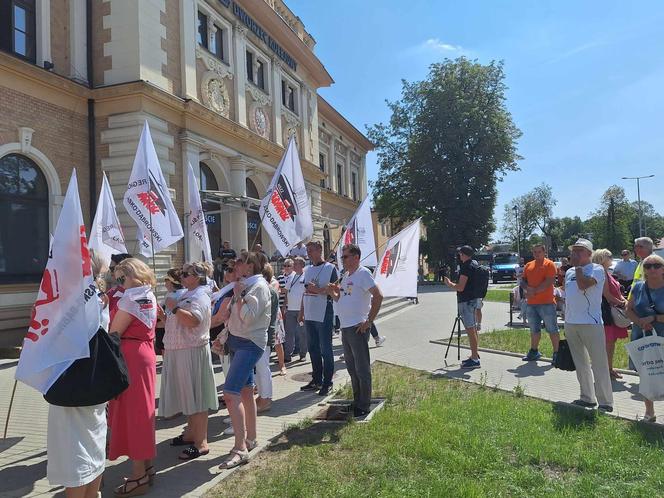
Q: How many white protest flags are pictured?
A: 7